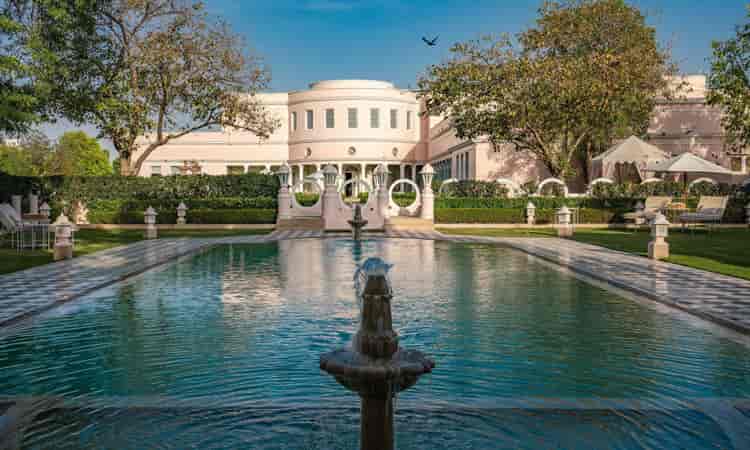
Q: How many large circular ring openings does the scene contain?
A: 3